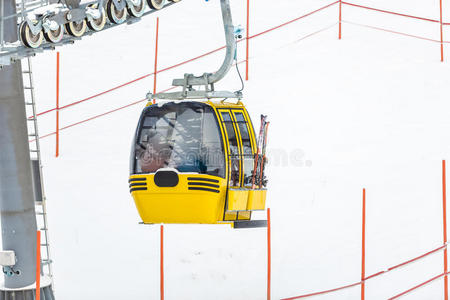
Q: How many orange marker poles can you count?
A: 10